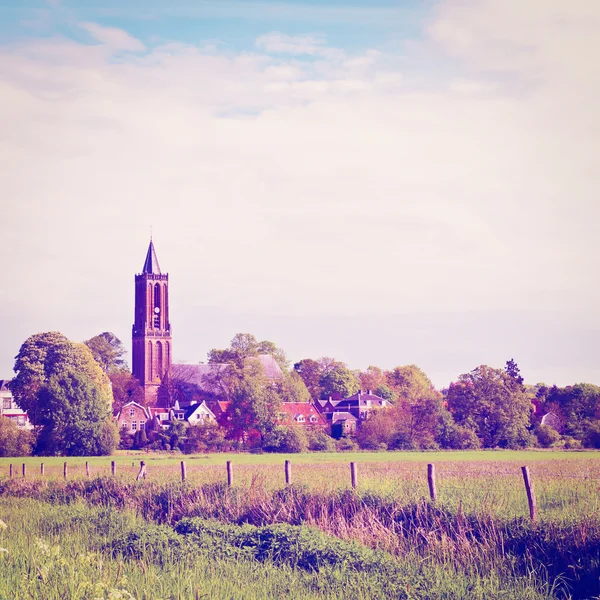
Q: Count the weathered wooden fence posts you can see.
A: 13